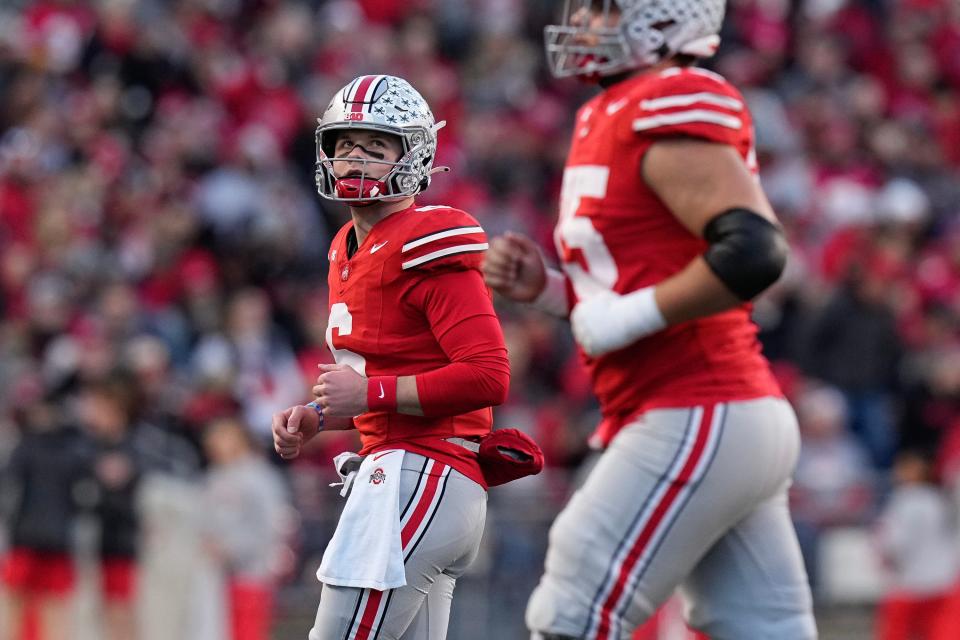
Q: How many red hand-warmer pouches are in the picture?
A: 1